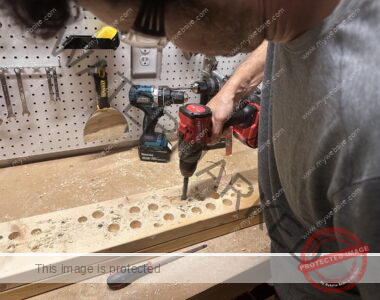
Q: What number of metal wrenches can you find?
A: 4